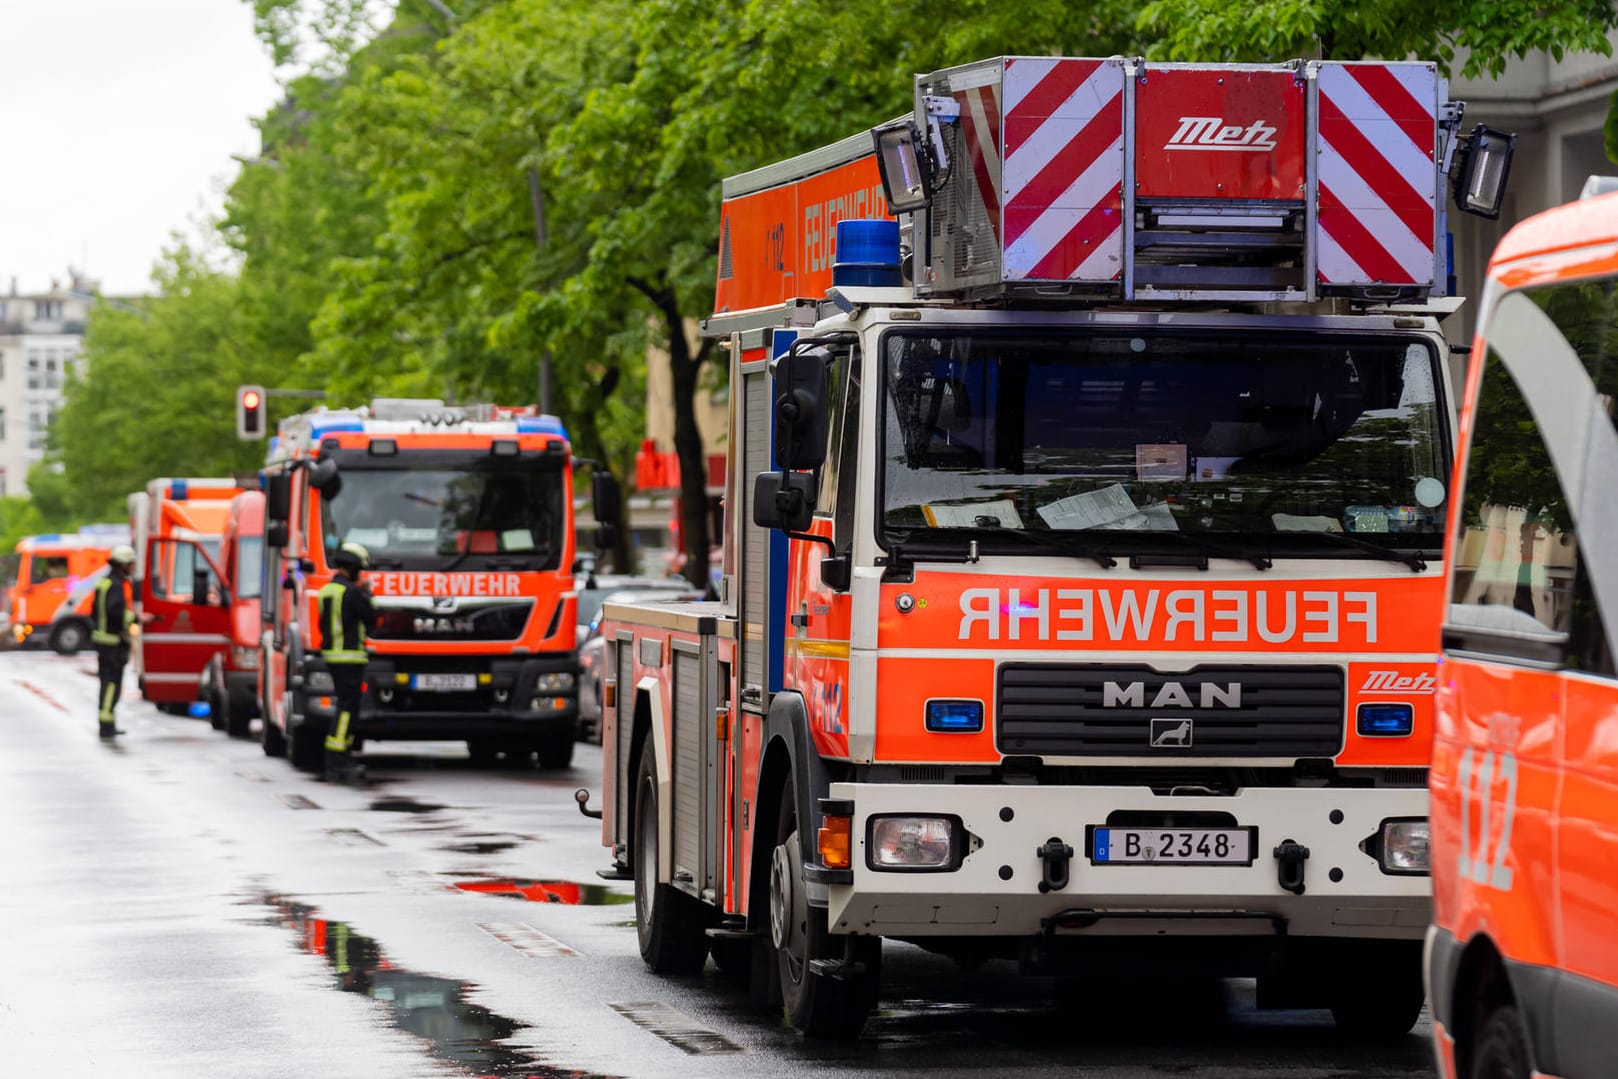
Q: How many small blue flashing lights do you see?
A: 2